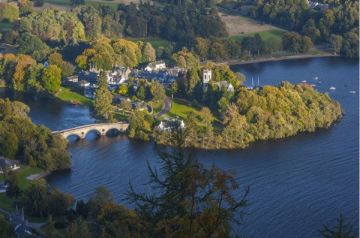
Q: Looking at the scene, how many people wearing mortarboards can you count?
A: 0